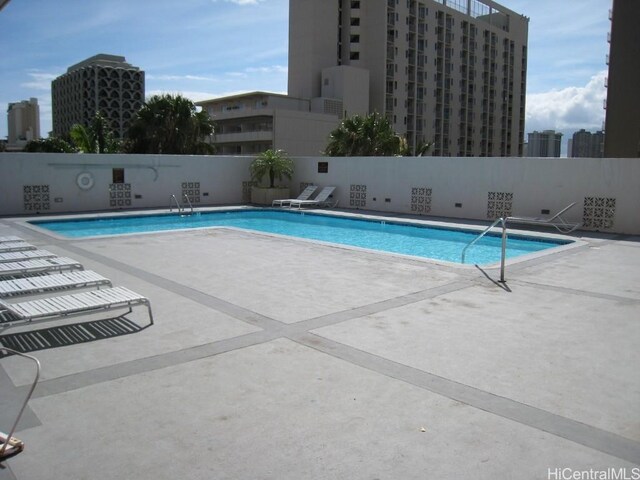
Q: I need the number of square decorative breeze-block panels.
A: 9